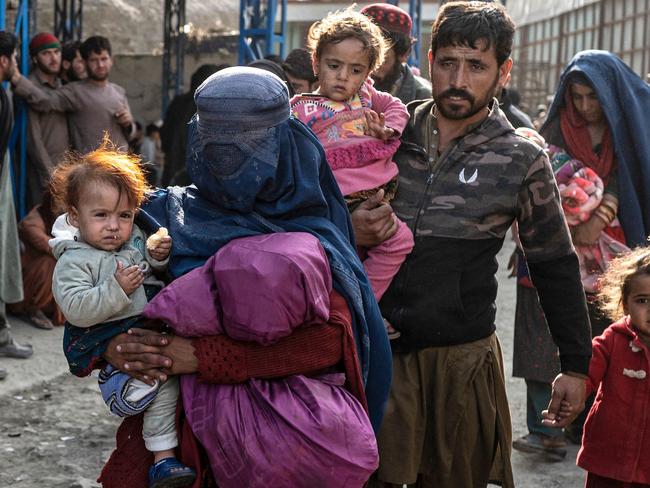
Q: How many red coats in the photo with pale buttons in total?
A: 1